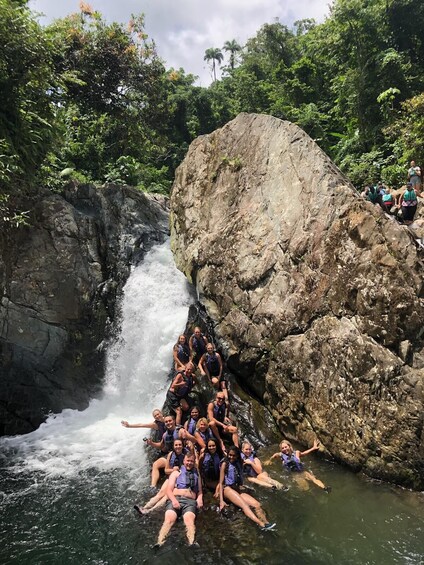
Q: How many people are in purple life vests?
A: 15